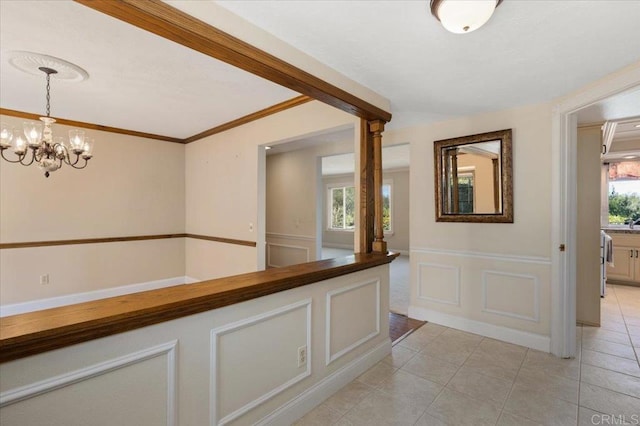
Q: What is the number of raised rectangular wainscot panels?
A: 6